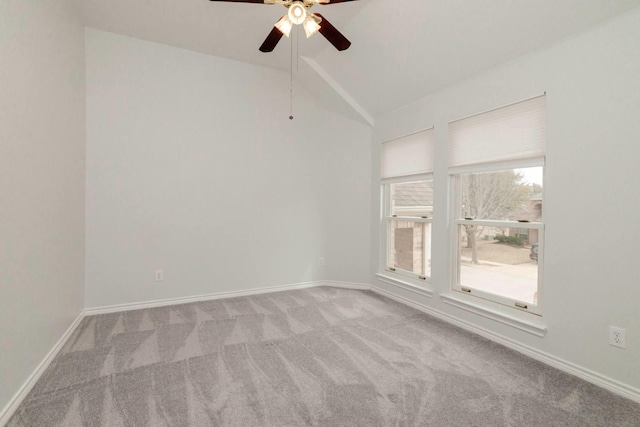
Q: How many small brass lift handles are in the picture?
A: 4